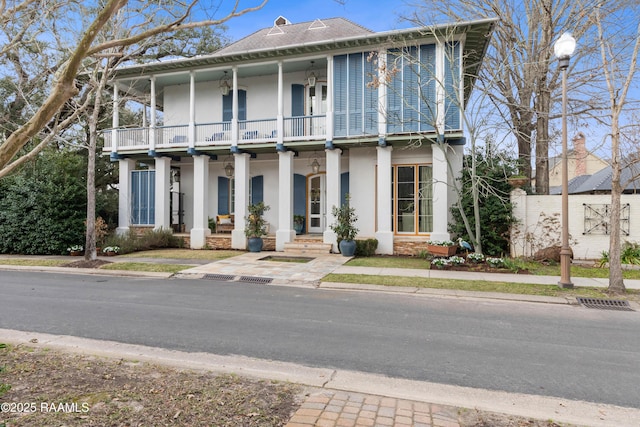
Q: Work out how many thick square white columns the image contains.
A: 8